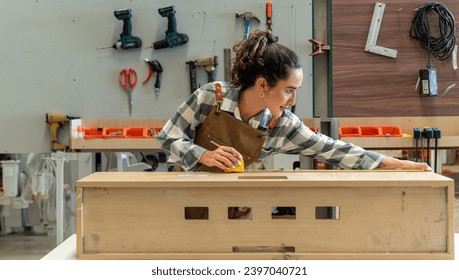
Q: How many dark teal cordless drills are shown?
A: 2